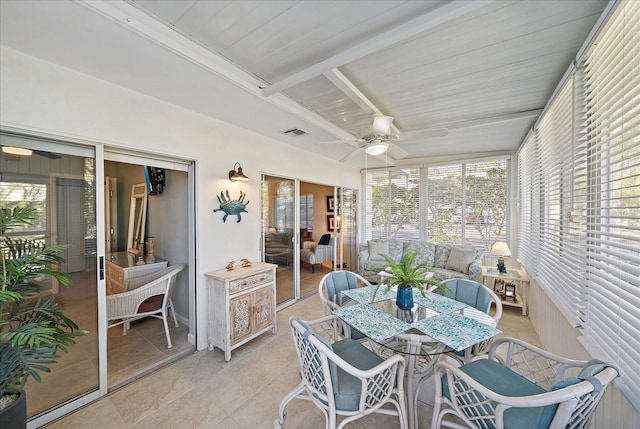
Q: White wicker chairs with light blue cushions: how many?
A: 4